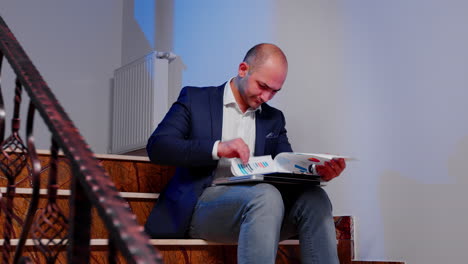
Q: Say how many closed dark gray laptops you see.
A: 1